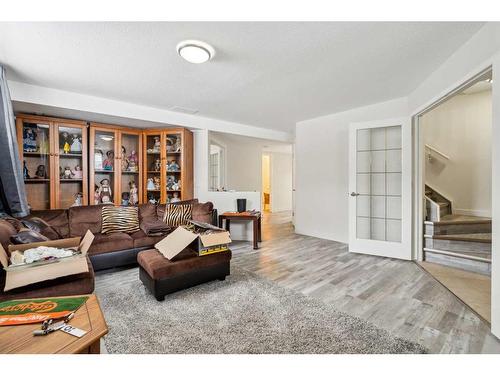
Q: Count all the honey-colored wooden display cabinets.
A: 3